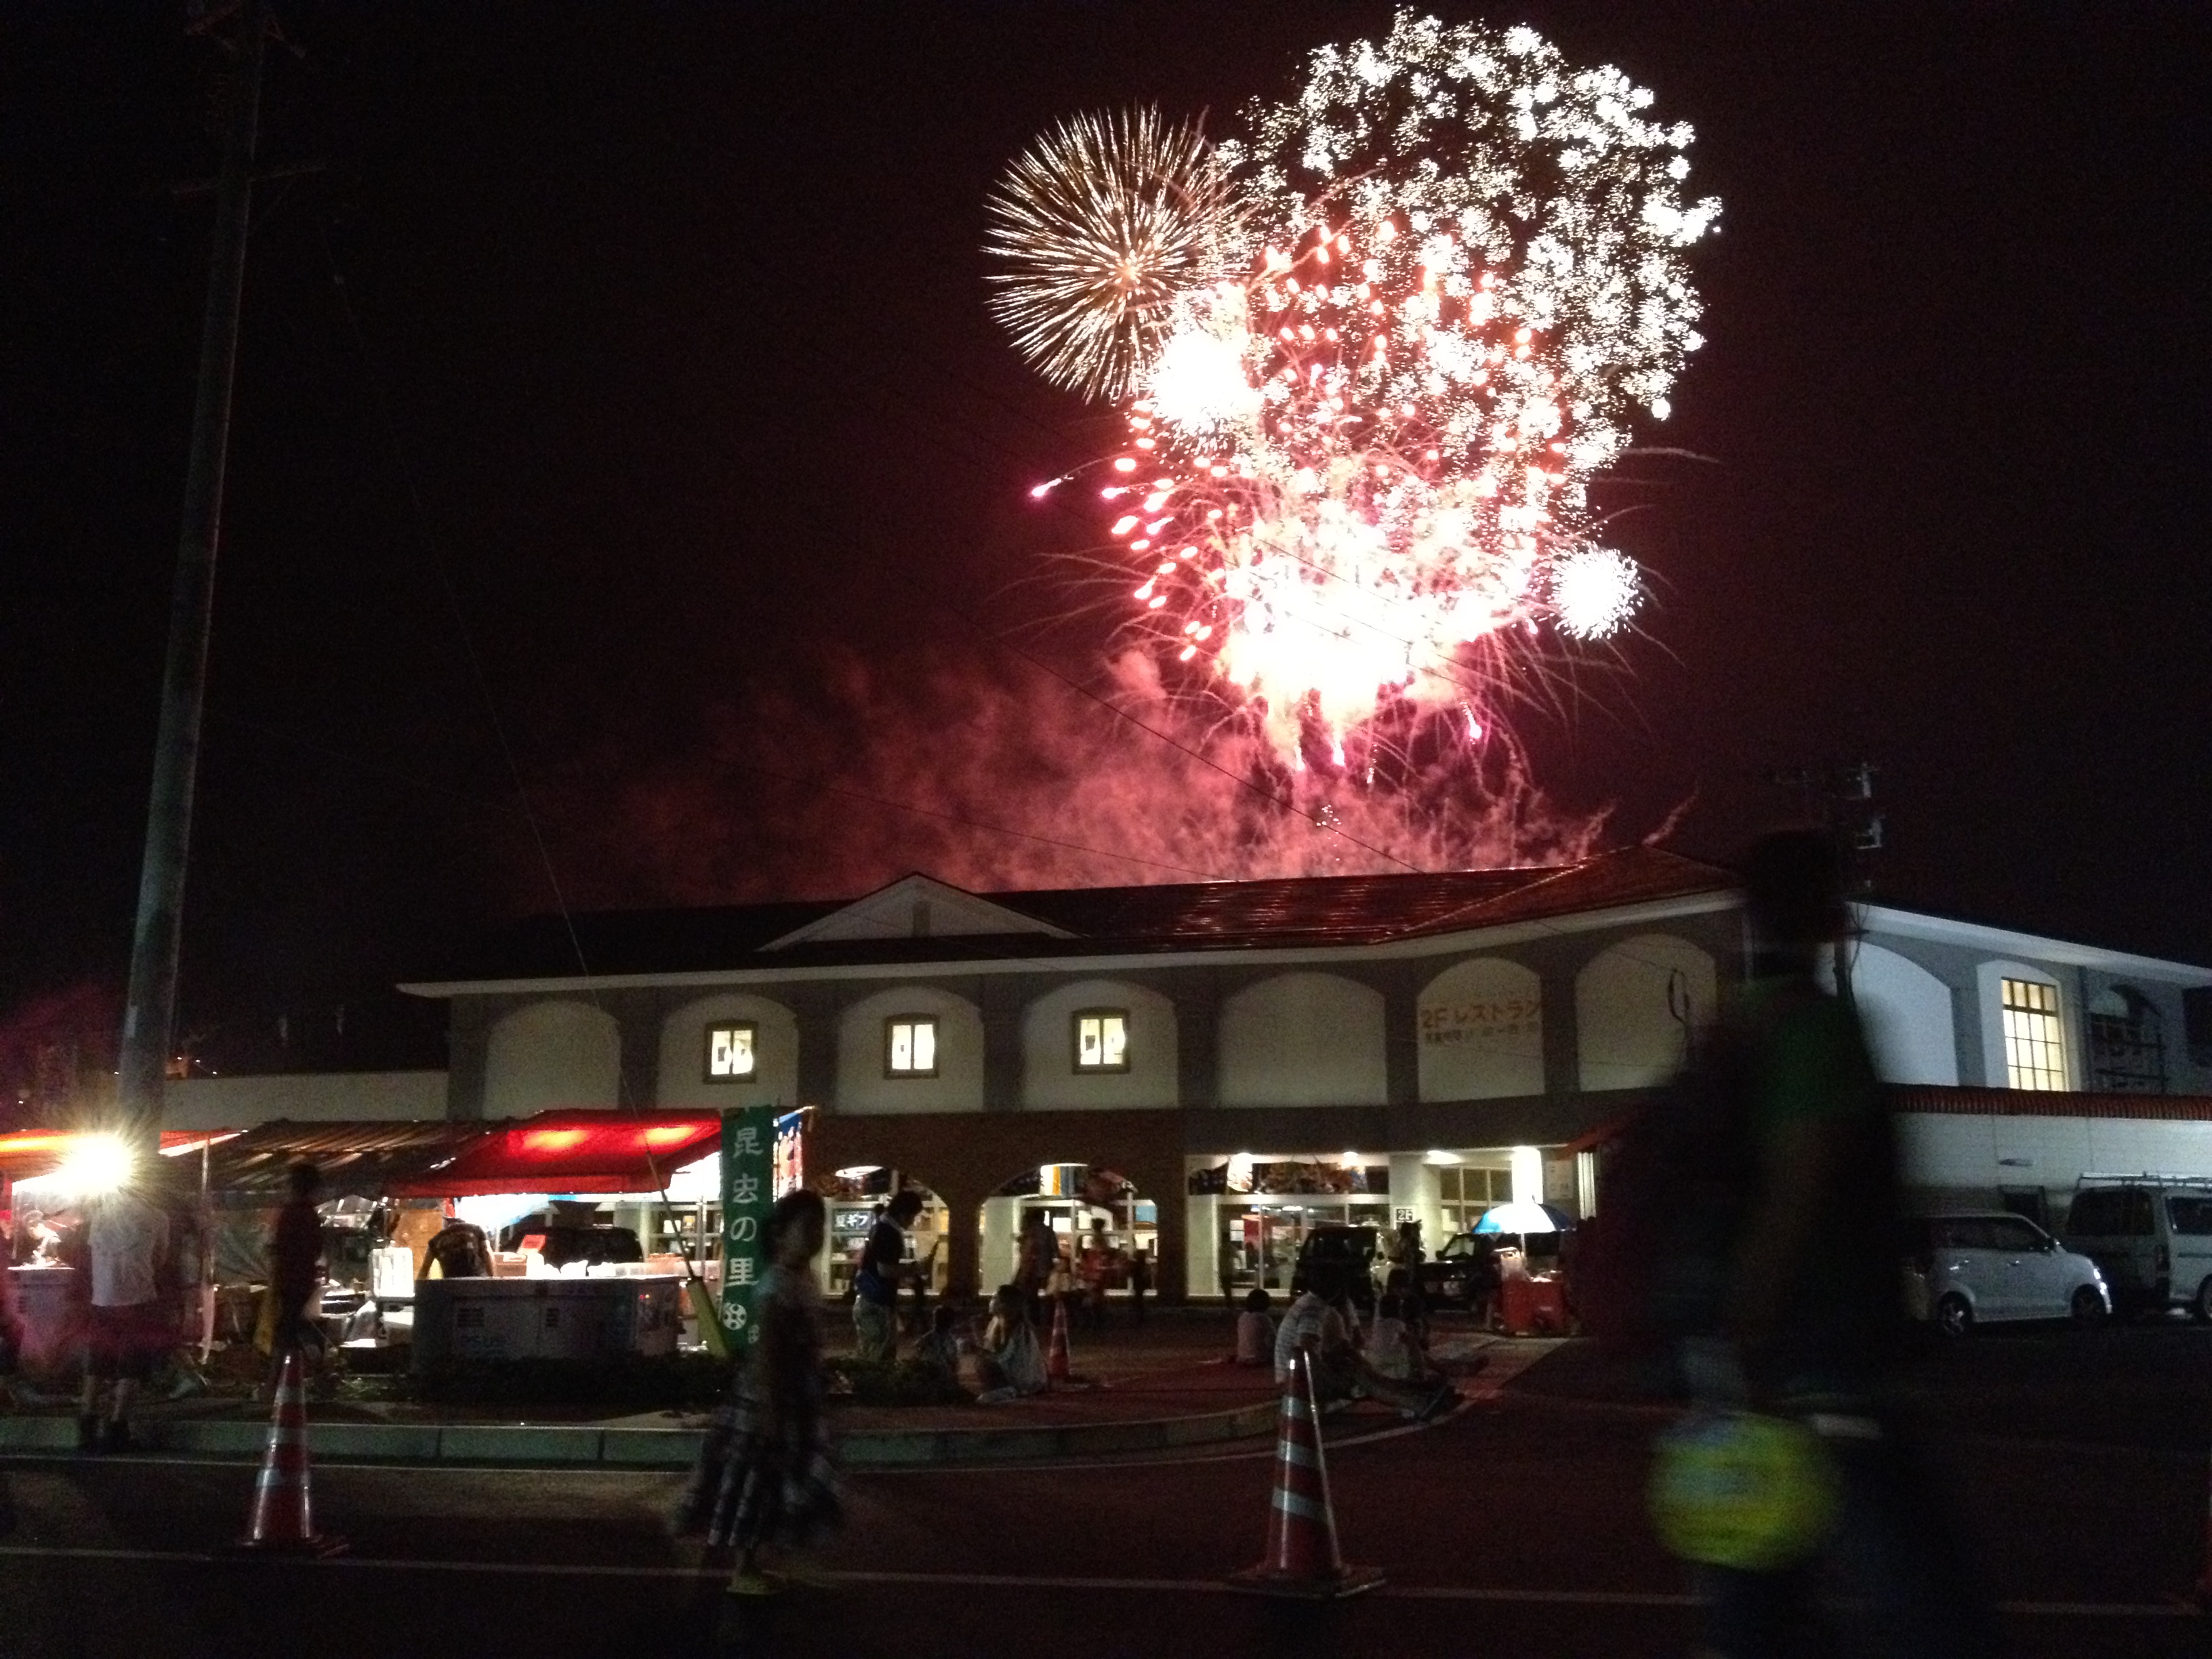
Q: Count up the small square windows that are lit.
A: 3